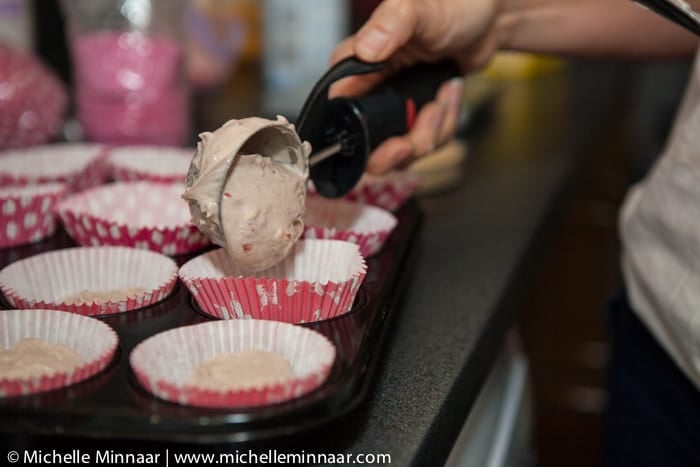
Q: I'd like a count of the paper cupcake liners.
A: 10